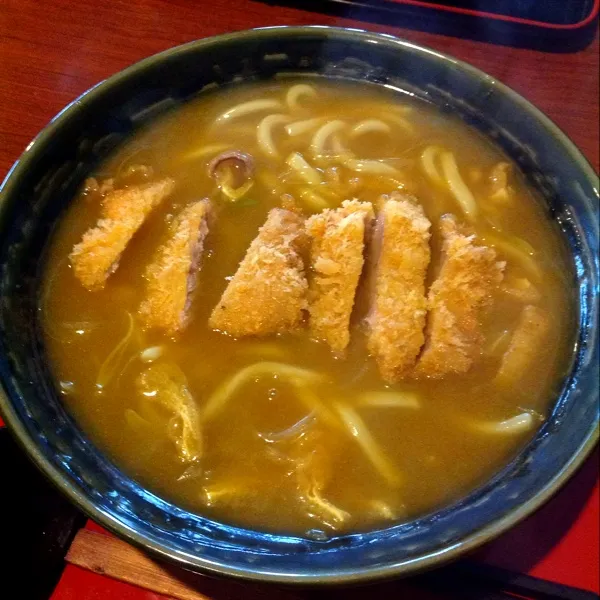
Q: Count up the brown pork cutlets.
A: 6